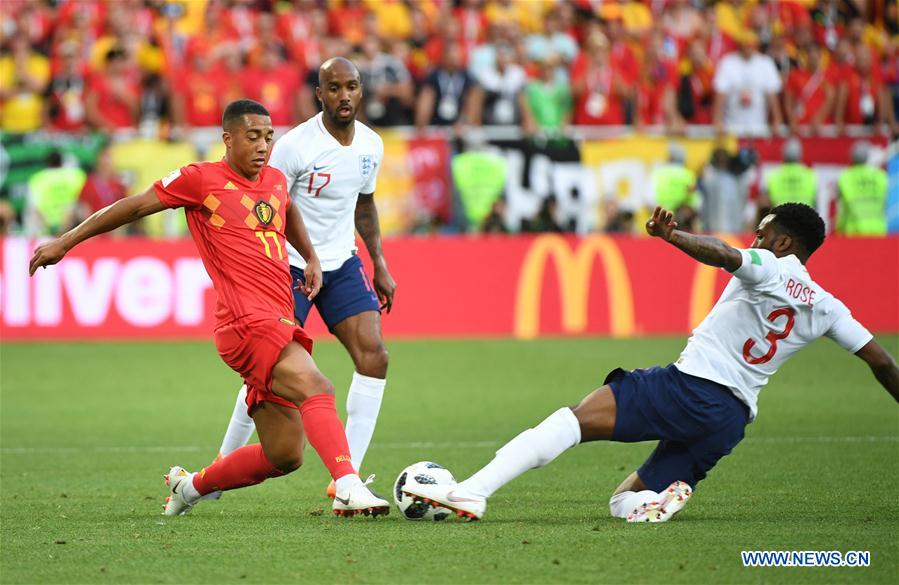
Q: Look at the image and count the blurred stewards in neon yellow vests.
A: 5